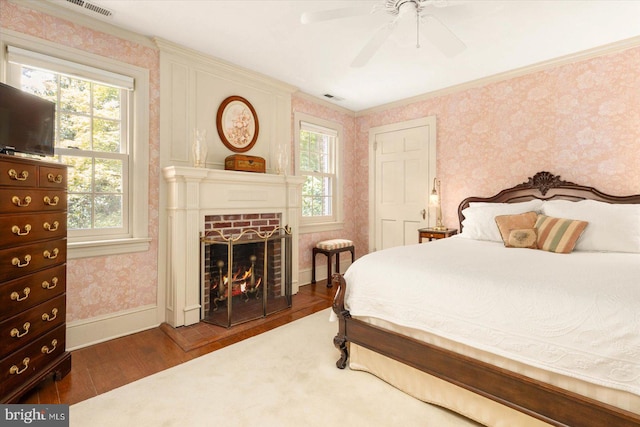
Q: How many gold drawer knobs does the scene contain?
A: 14